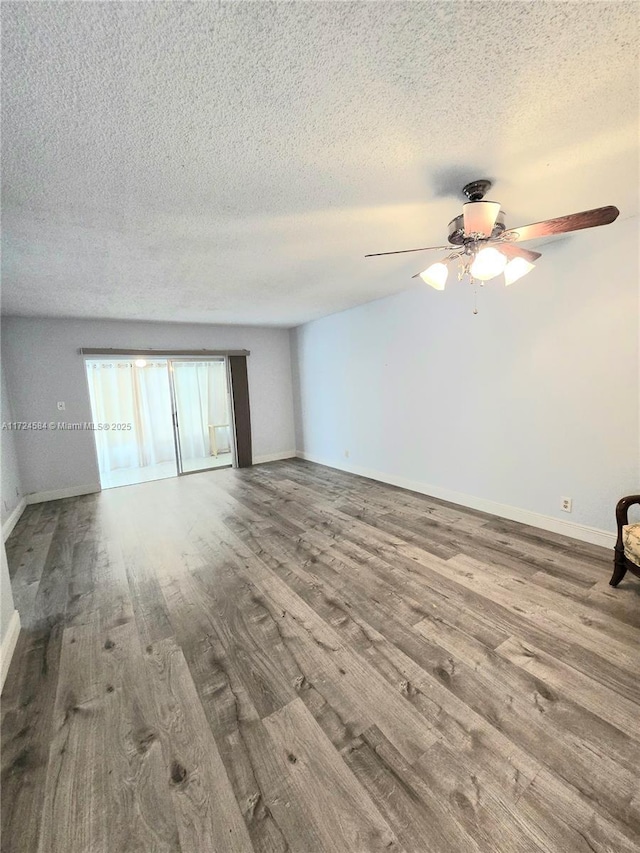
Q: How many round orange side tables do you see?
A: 0